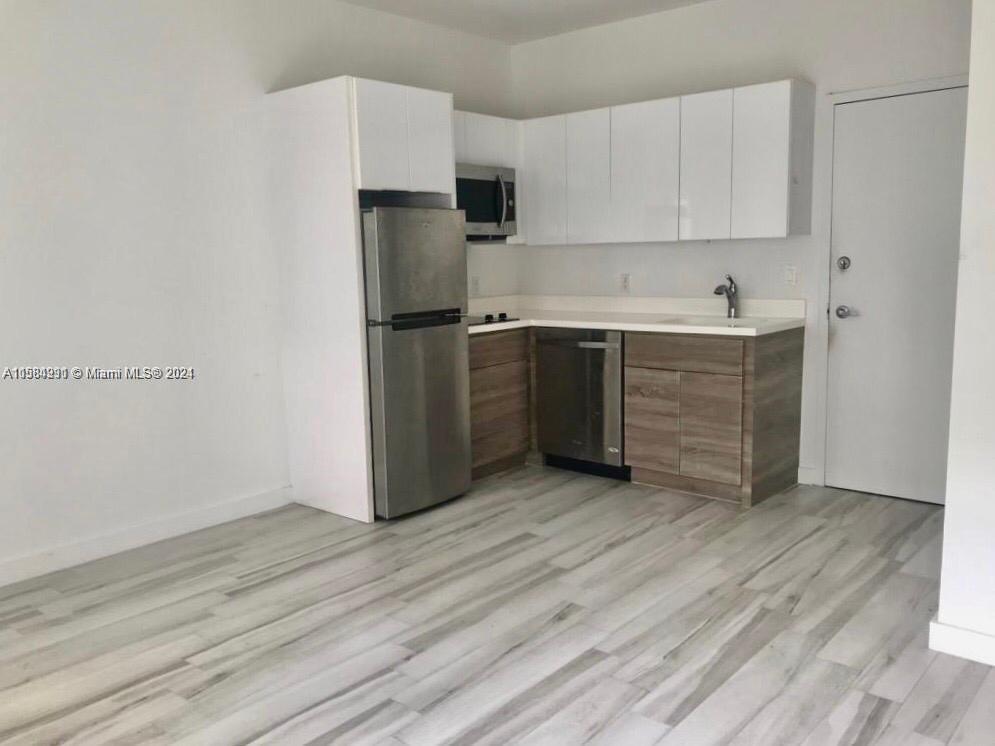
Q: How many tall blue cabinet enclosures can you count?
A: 0